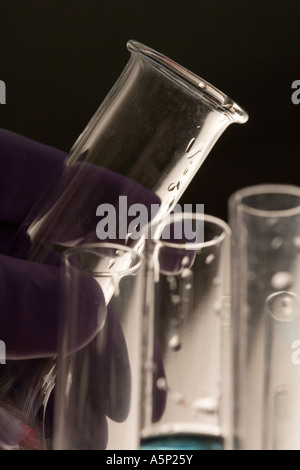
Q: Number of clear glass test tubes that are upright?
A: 3